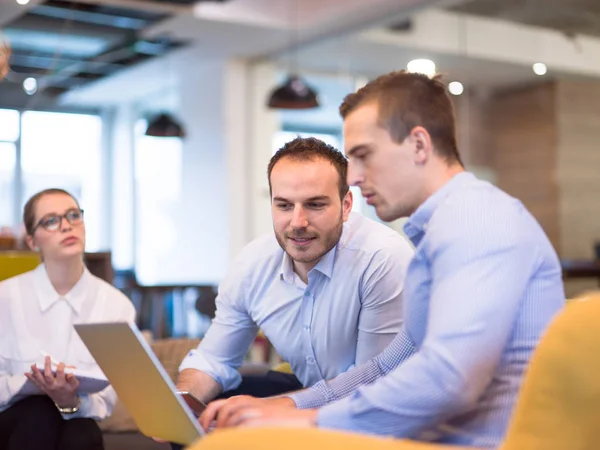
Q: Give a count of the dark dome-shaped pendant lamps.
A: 2